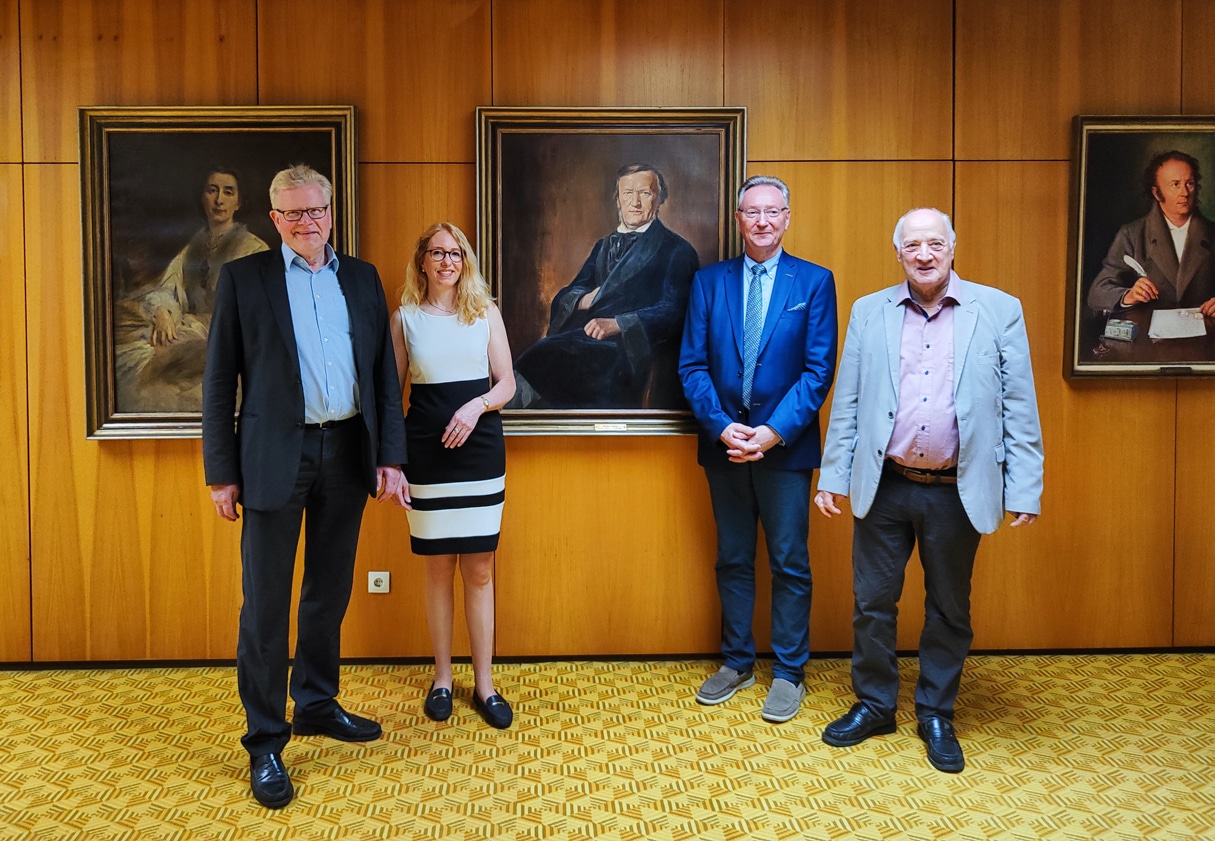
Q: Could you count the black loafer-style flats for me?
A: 2